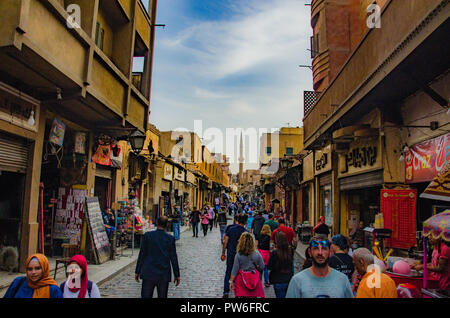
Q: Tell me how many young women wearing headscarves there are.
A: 2